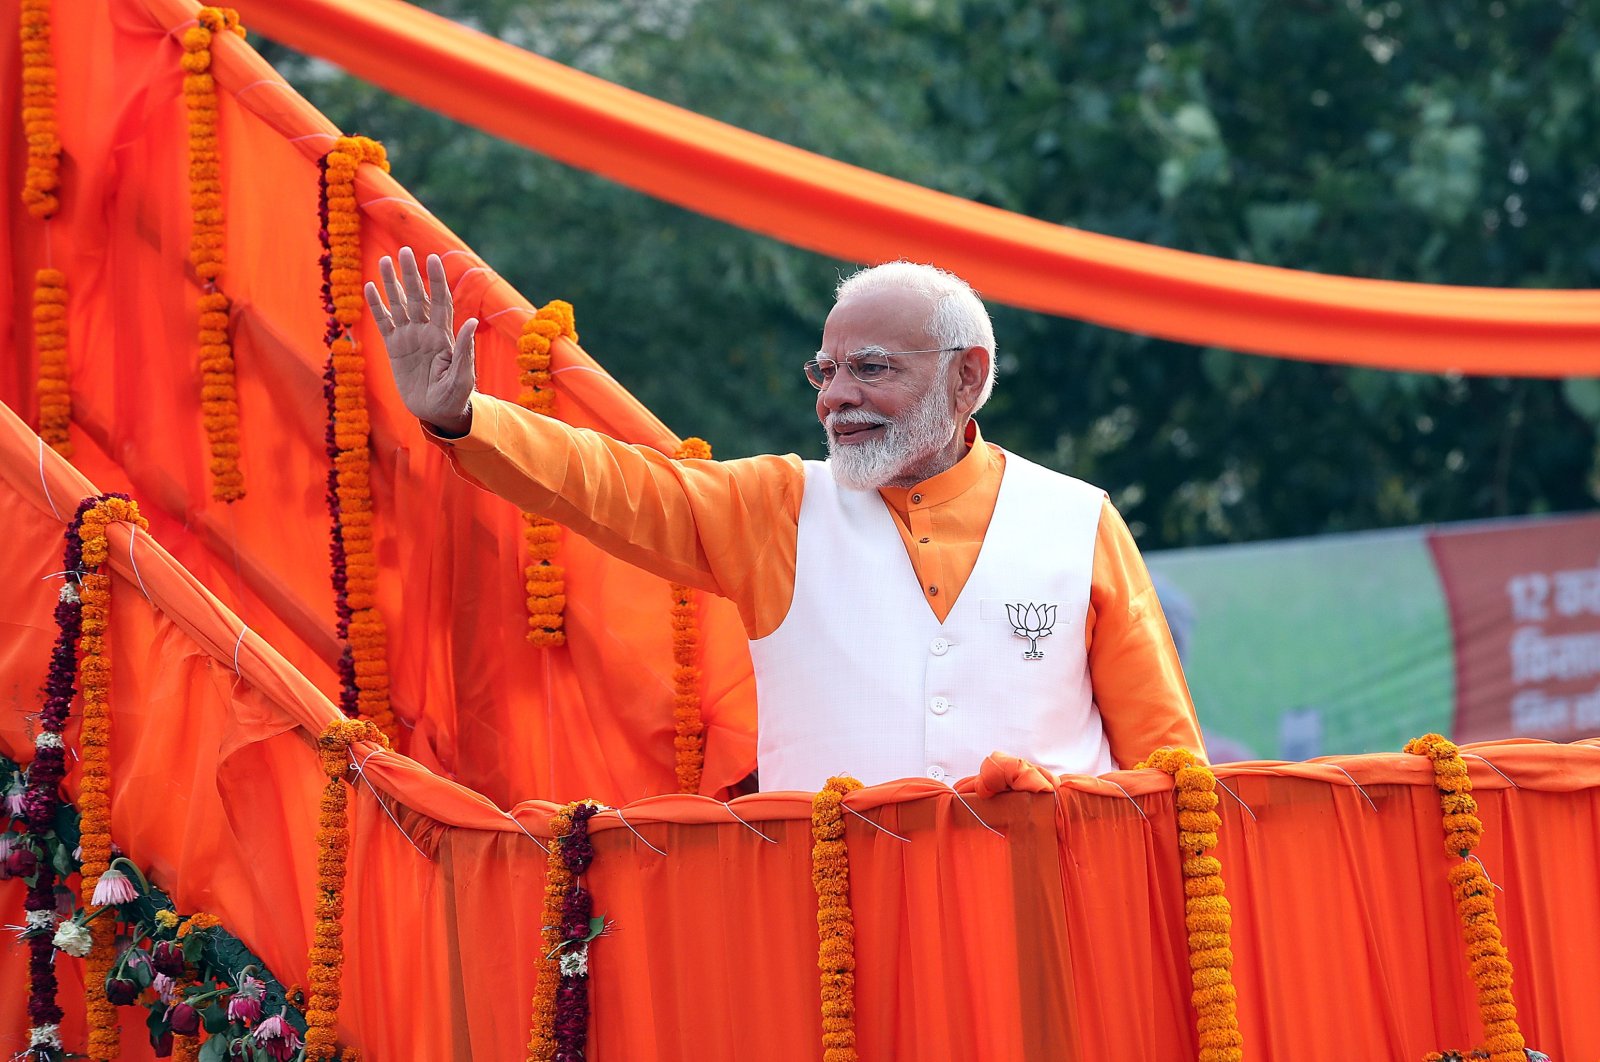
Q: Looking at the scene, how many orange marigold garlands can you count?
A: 11